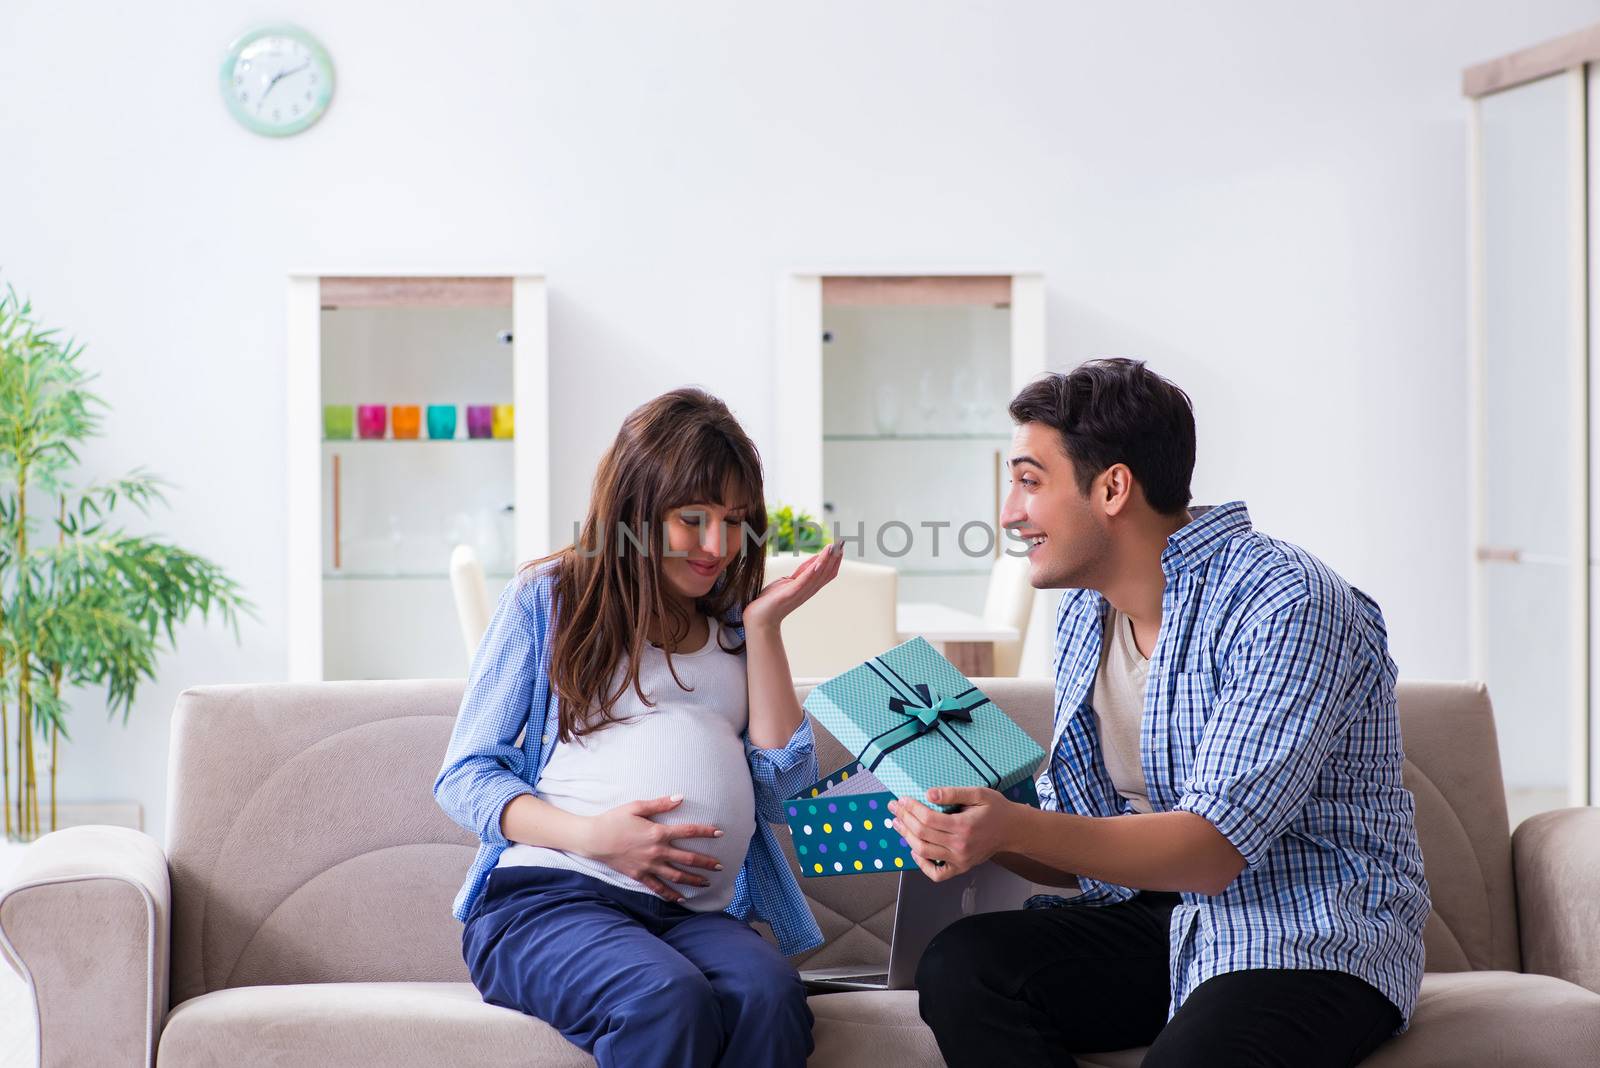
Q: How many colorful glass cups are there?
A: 6